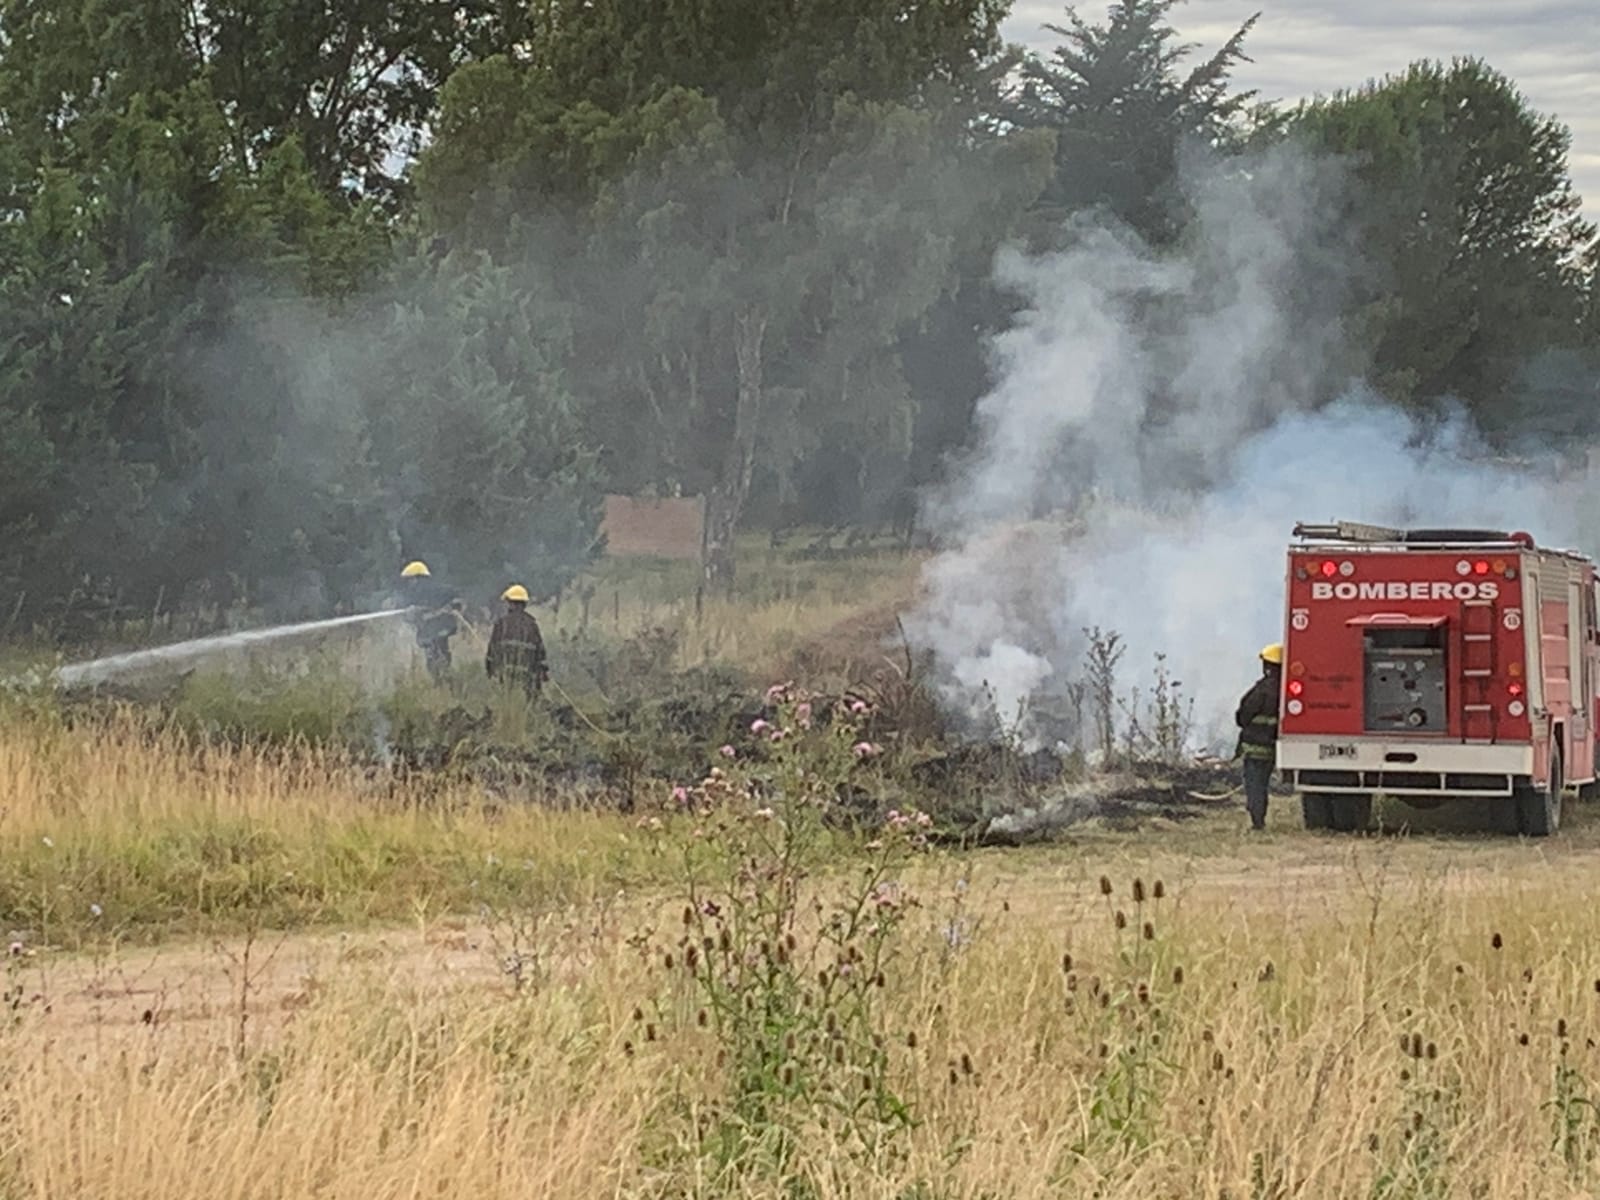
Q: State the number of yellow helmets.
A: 3